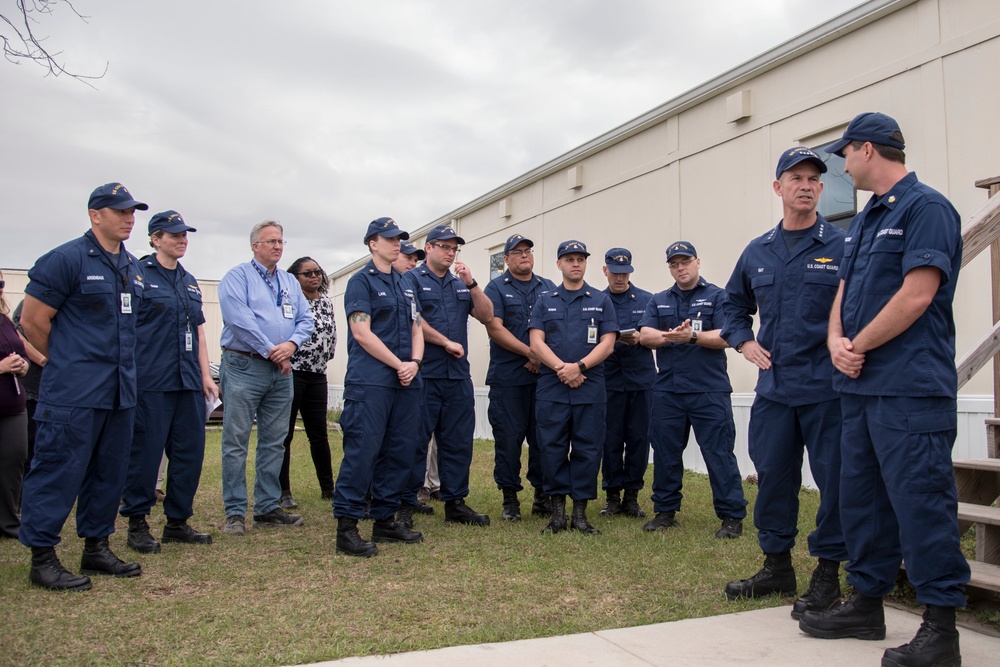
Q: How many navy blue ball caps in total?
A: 11